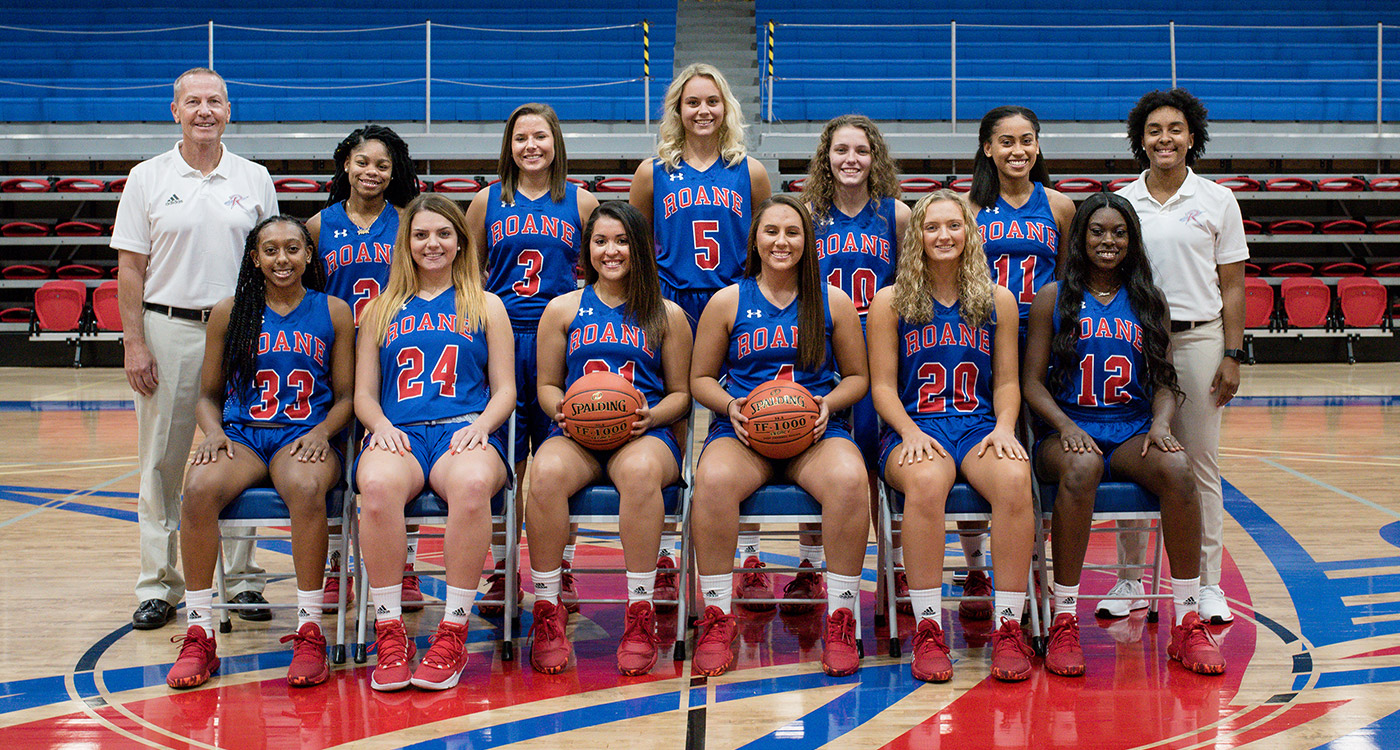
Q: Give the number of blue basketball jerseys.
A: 11